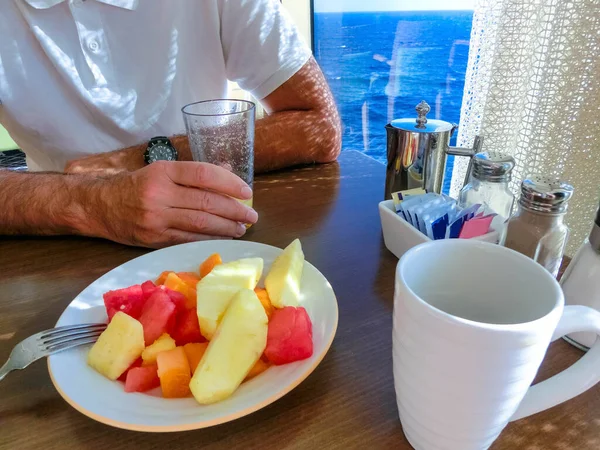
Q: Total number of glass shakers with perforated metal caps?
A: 2